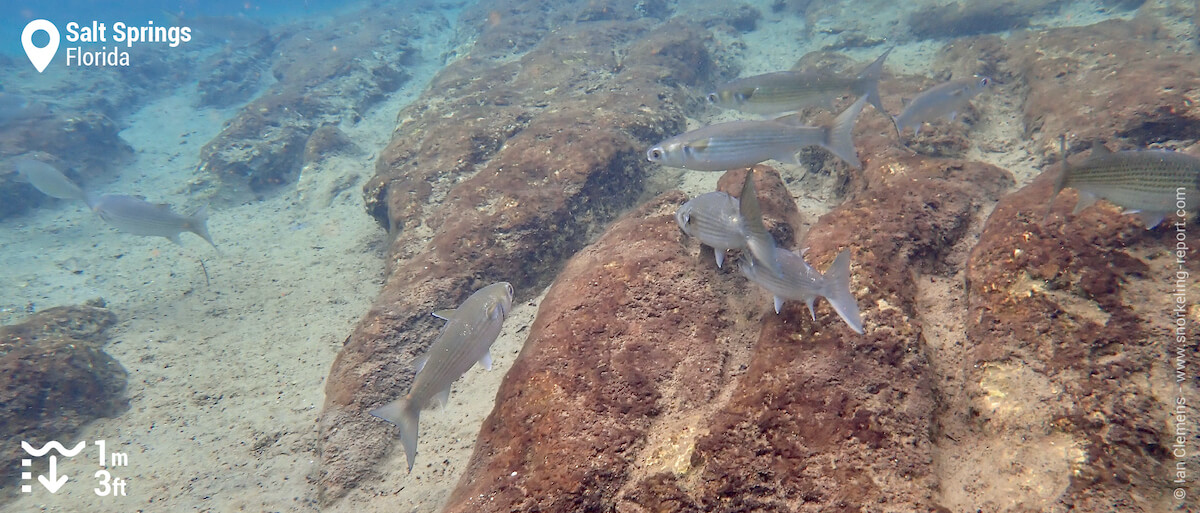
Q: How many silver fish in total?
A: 9